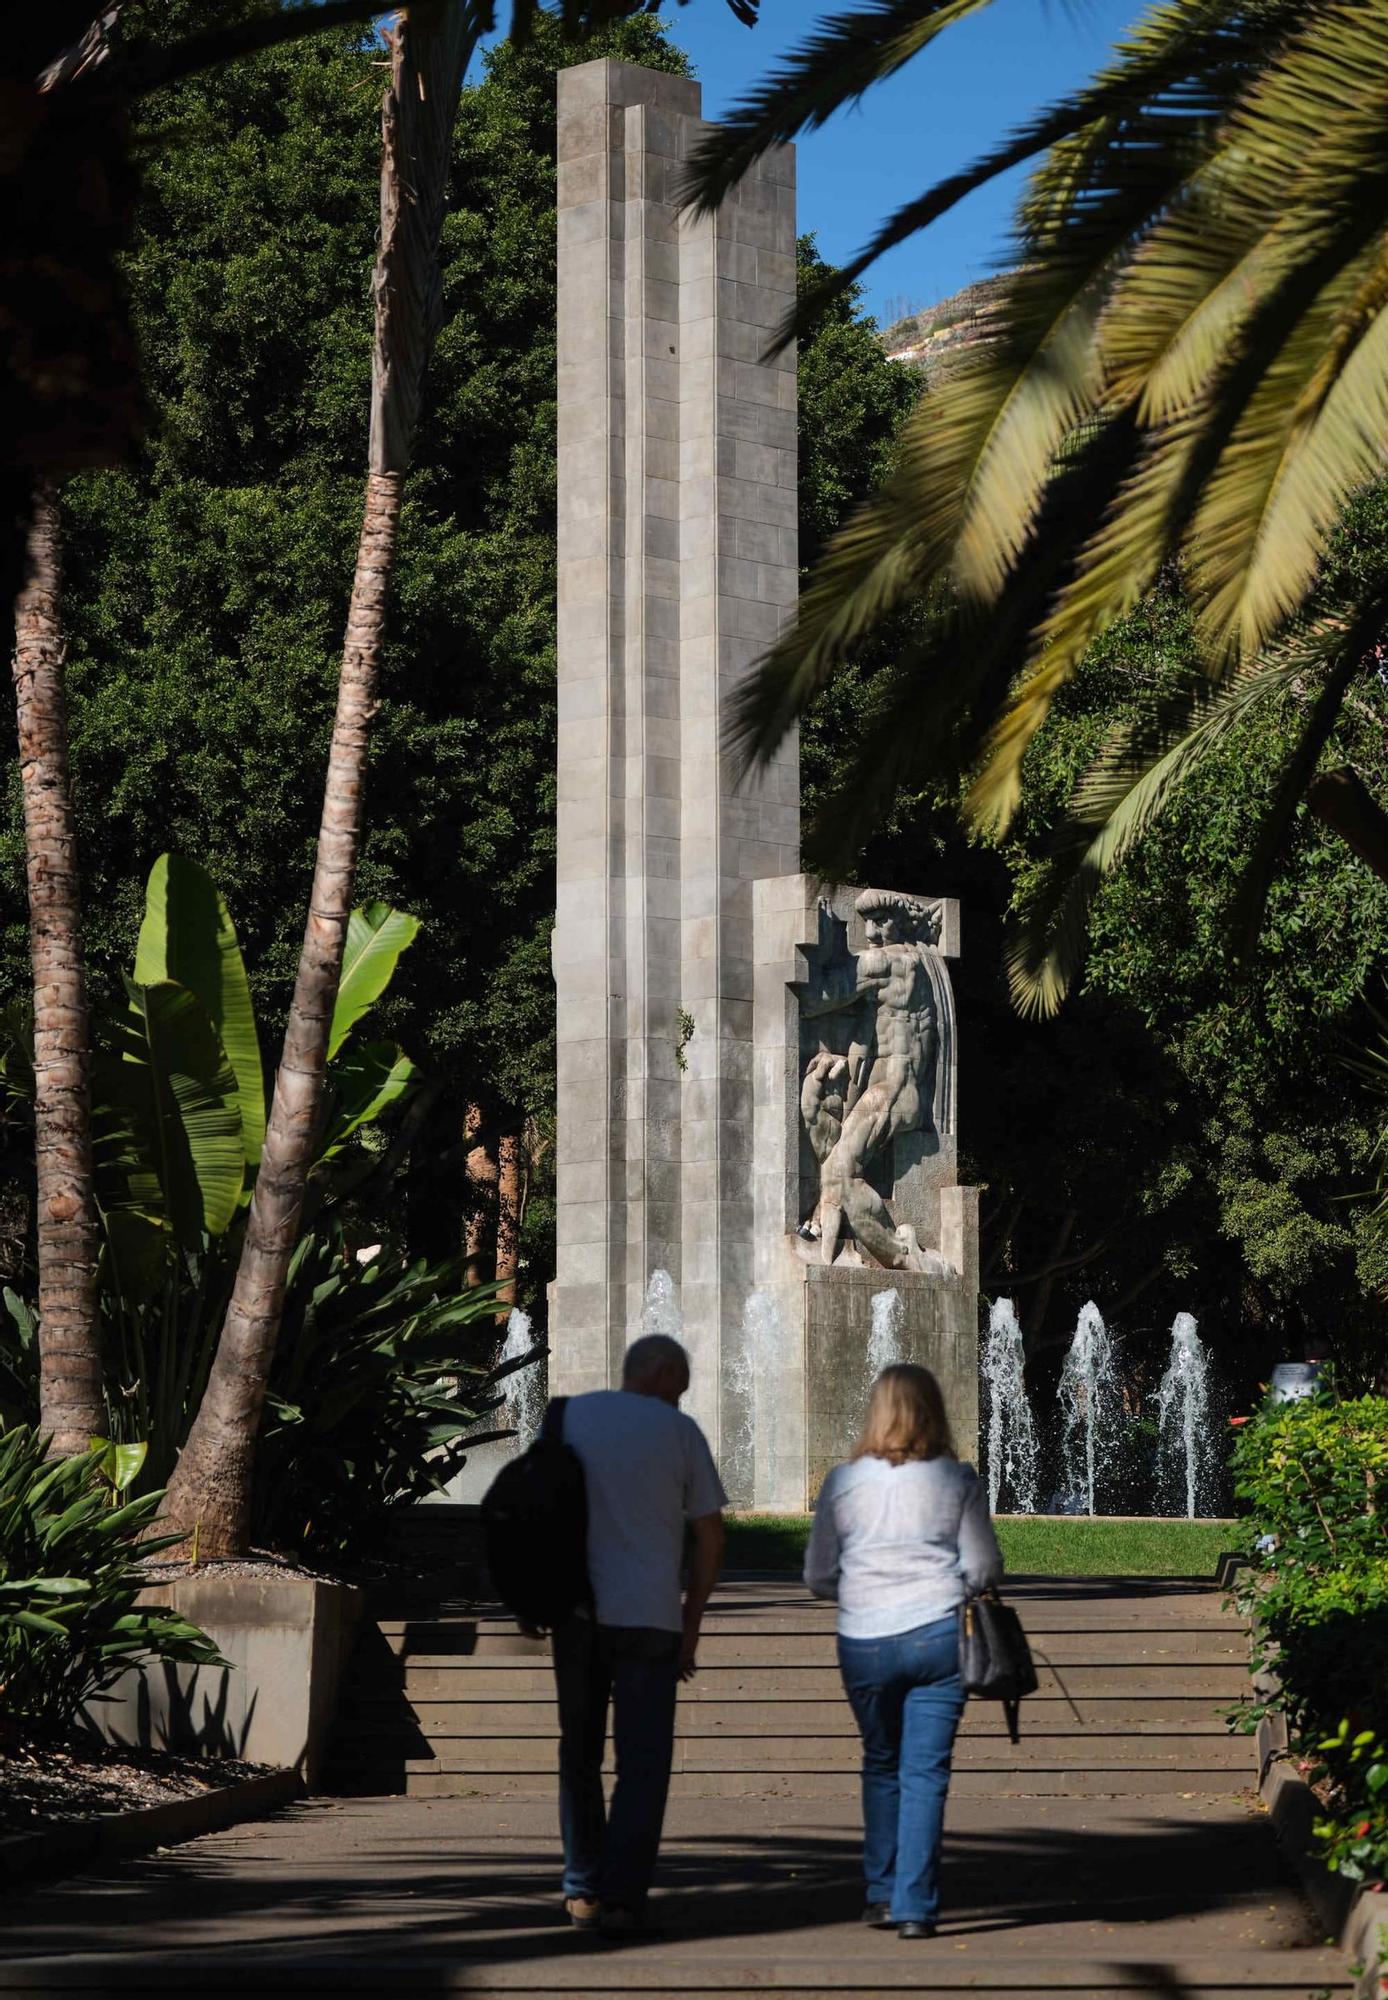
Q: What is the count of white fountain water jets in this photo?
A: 7